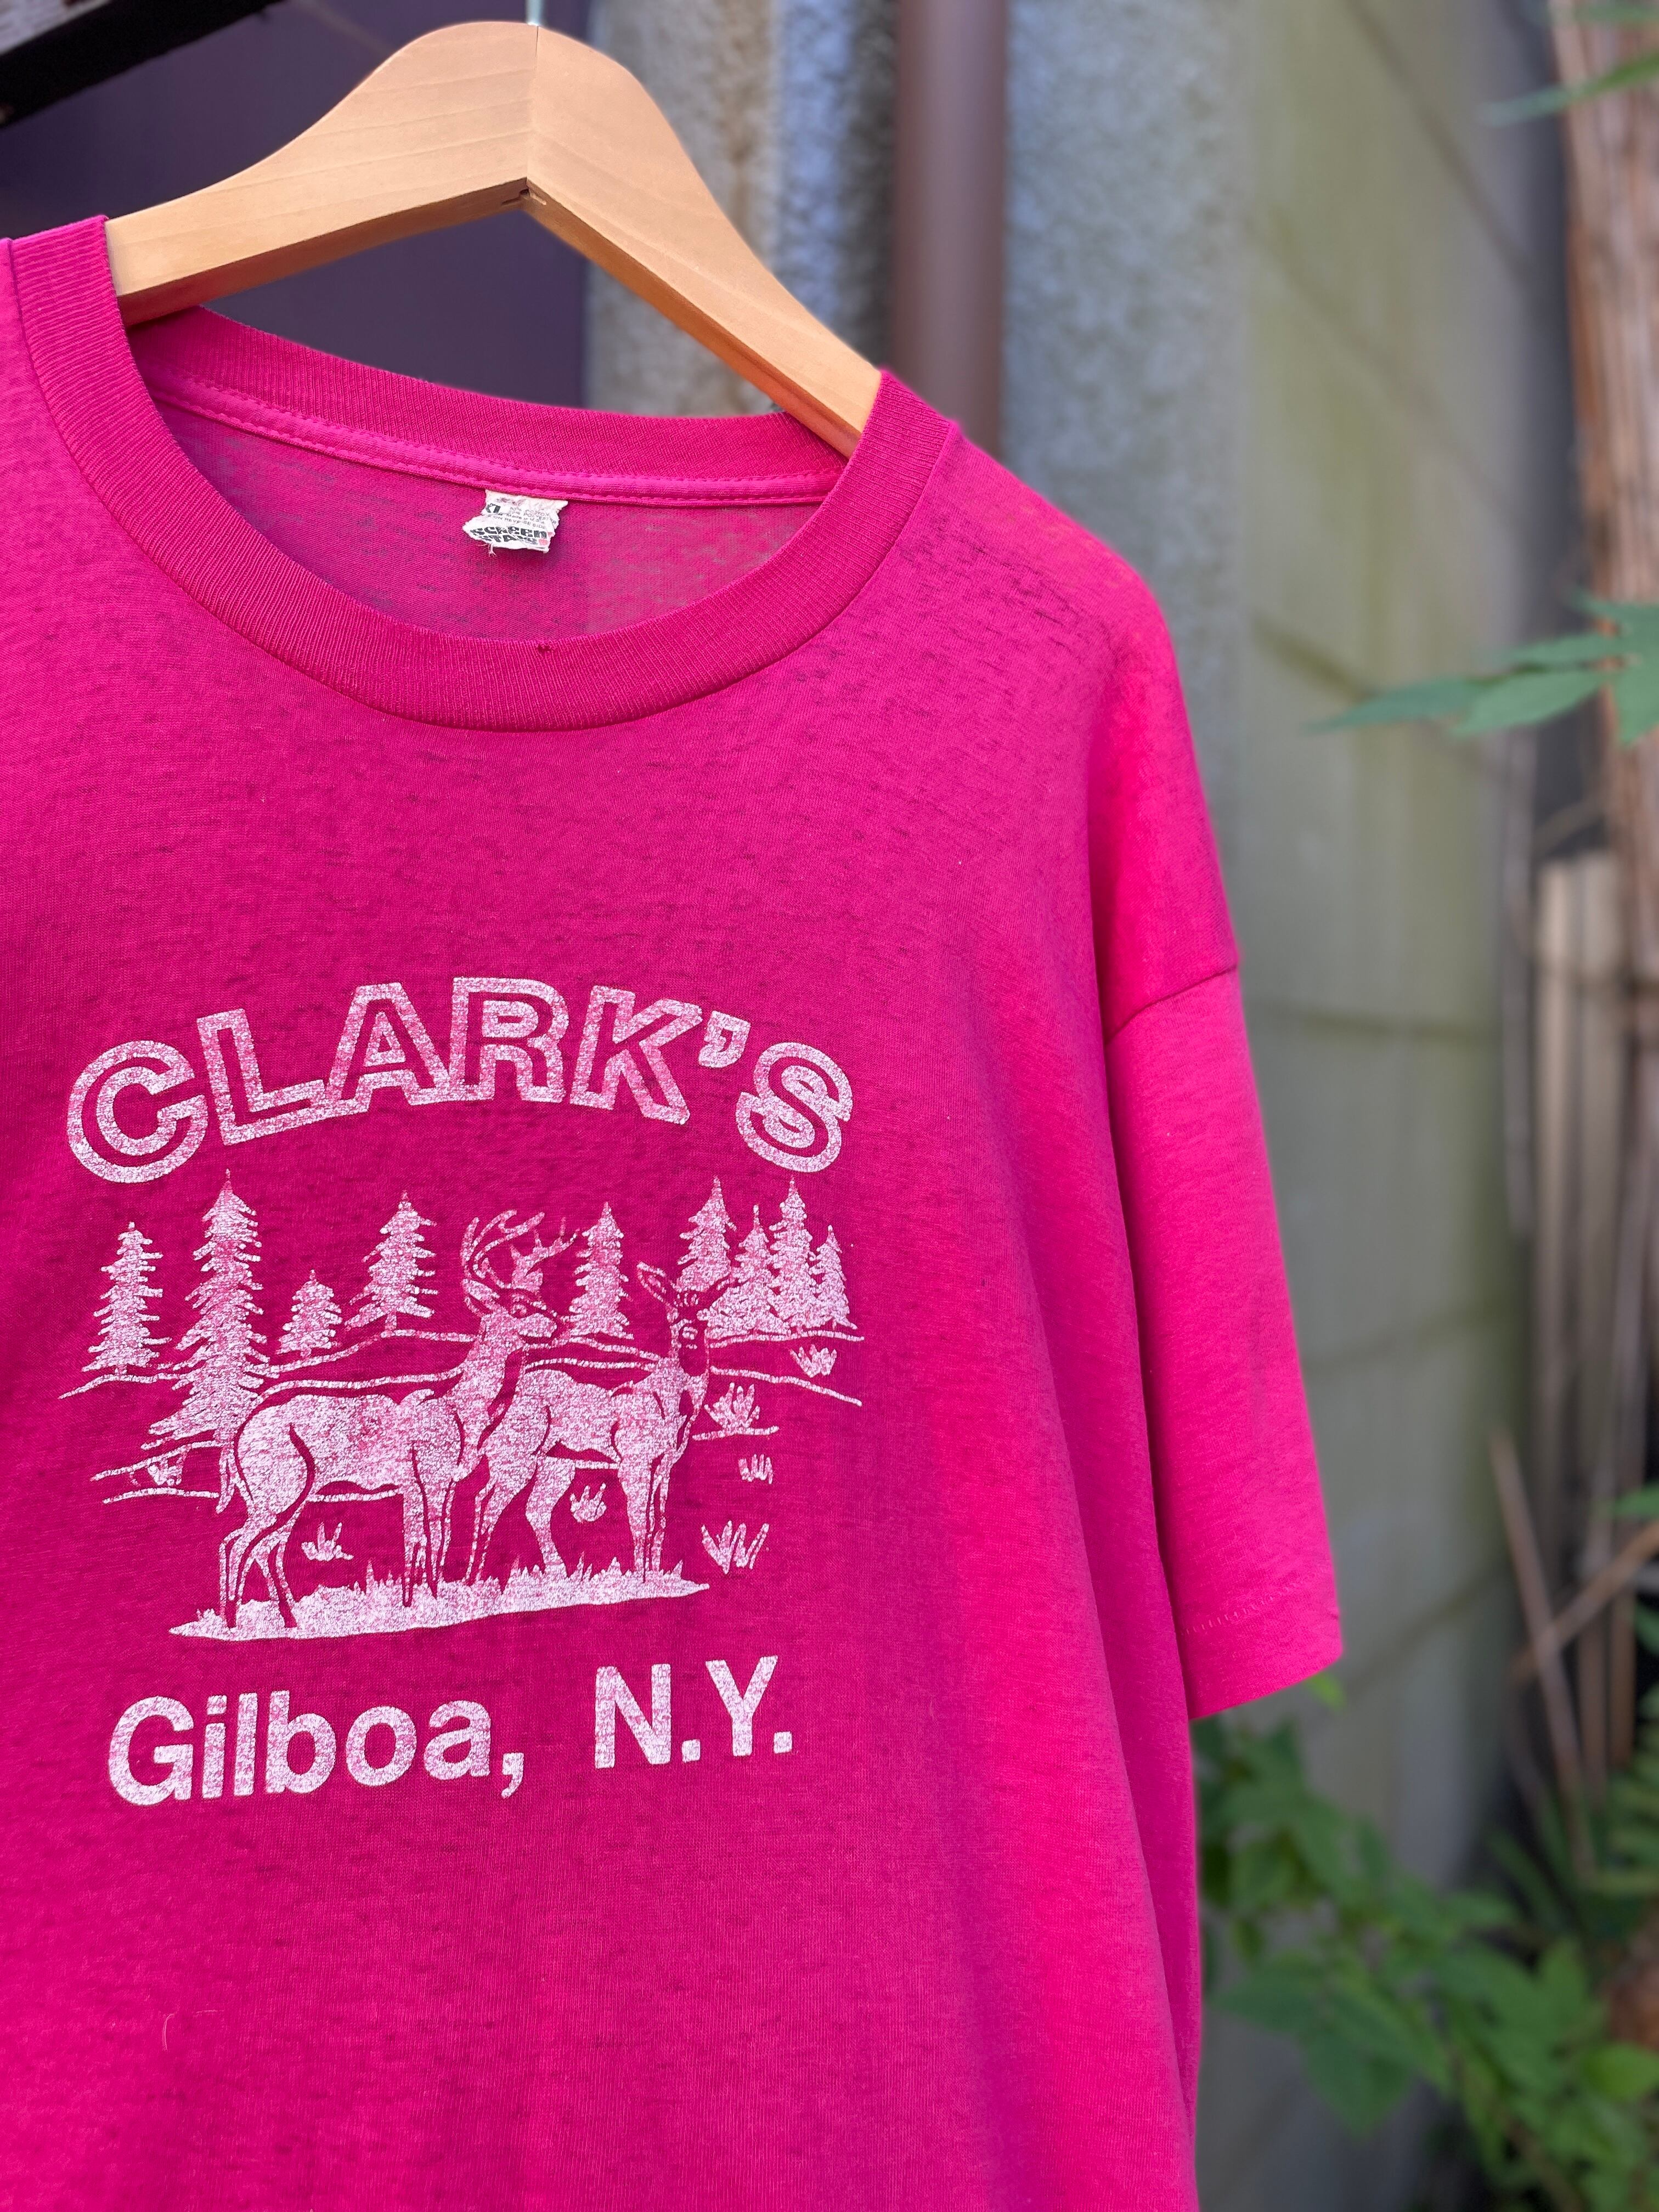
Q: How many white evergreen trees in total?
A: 9